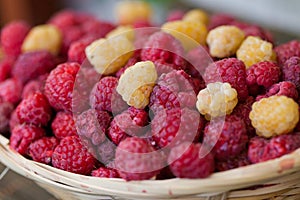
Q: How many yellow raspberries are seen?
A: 11